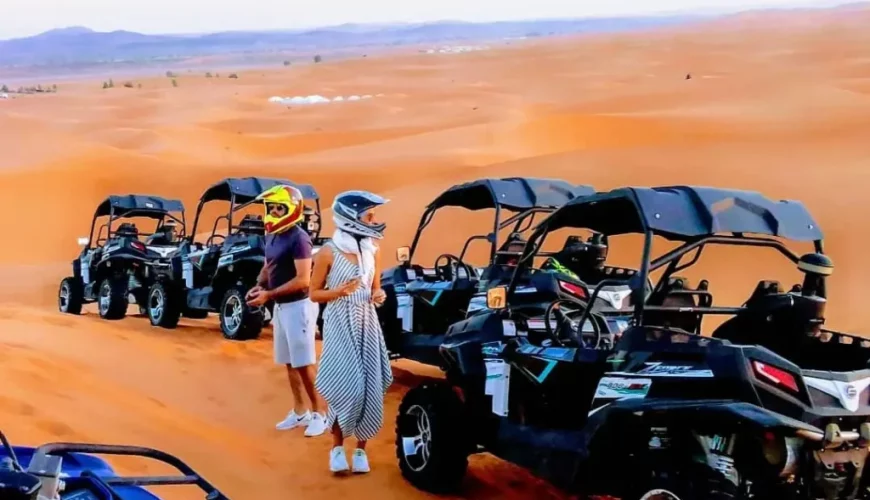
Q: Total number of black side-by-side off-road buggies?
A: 4